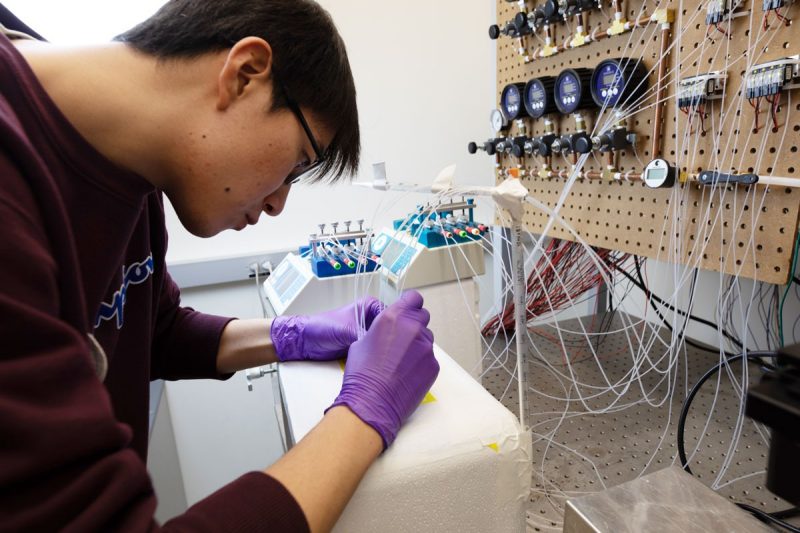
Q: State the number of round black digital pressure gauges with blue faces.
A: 4